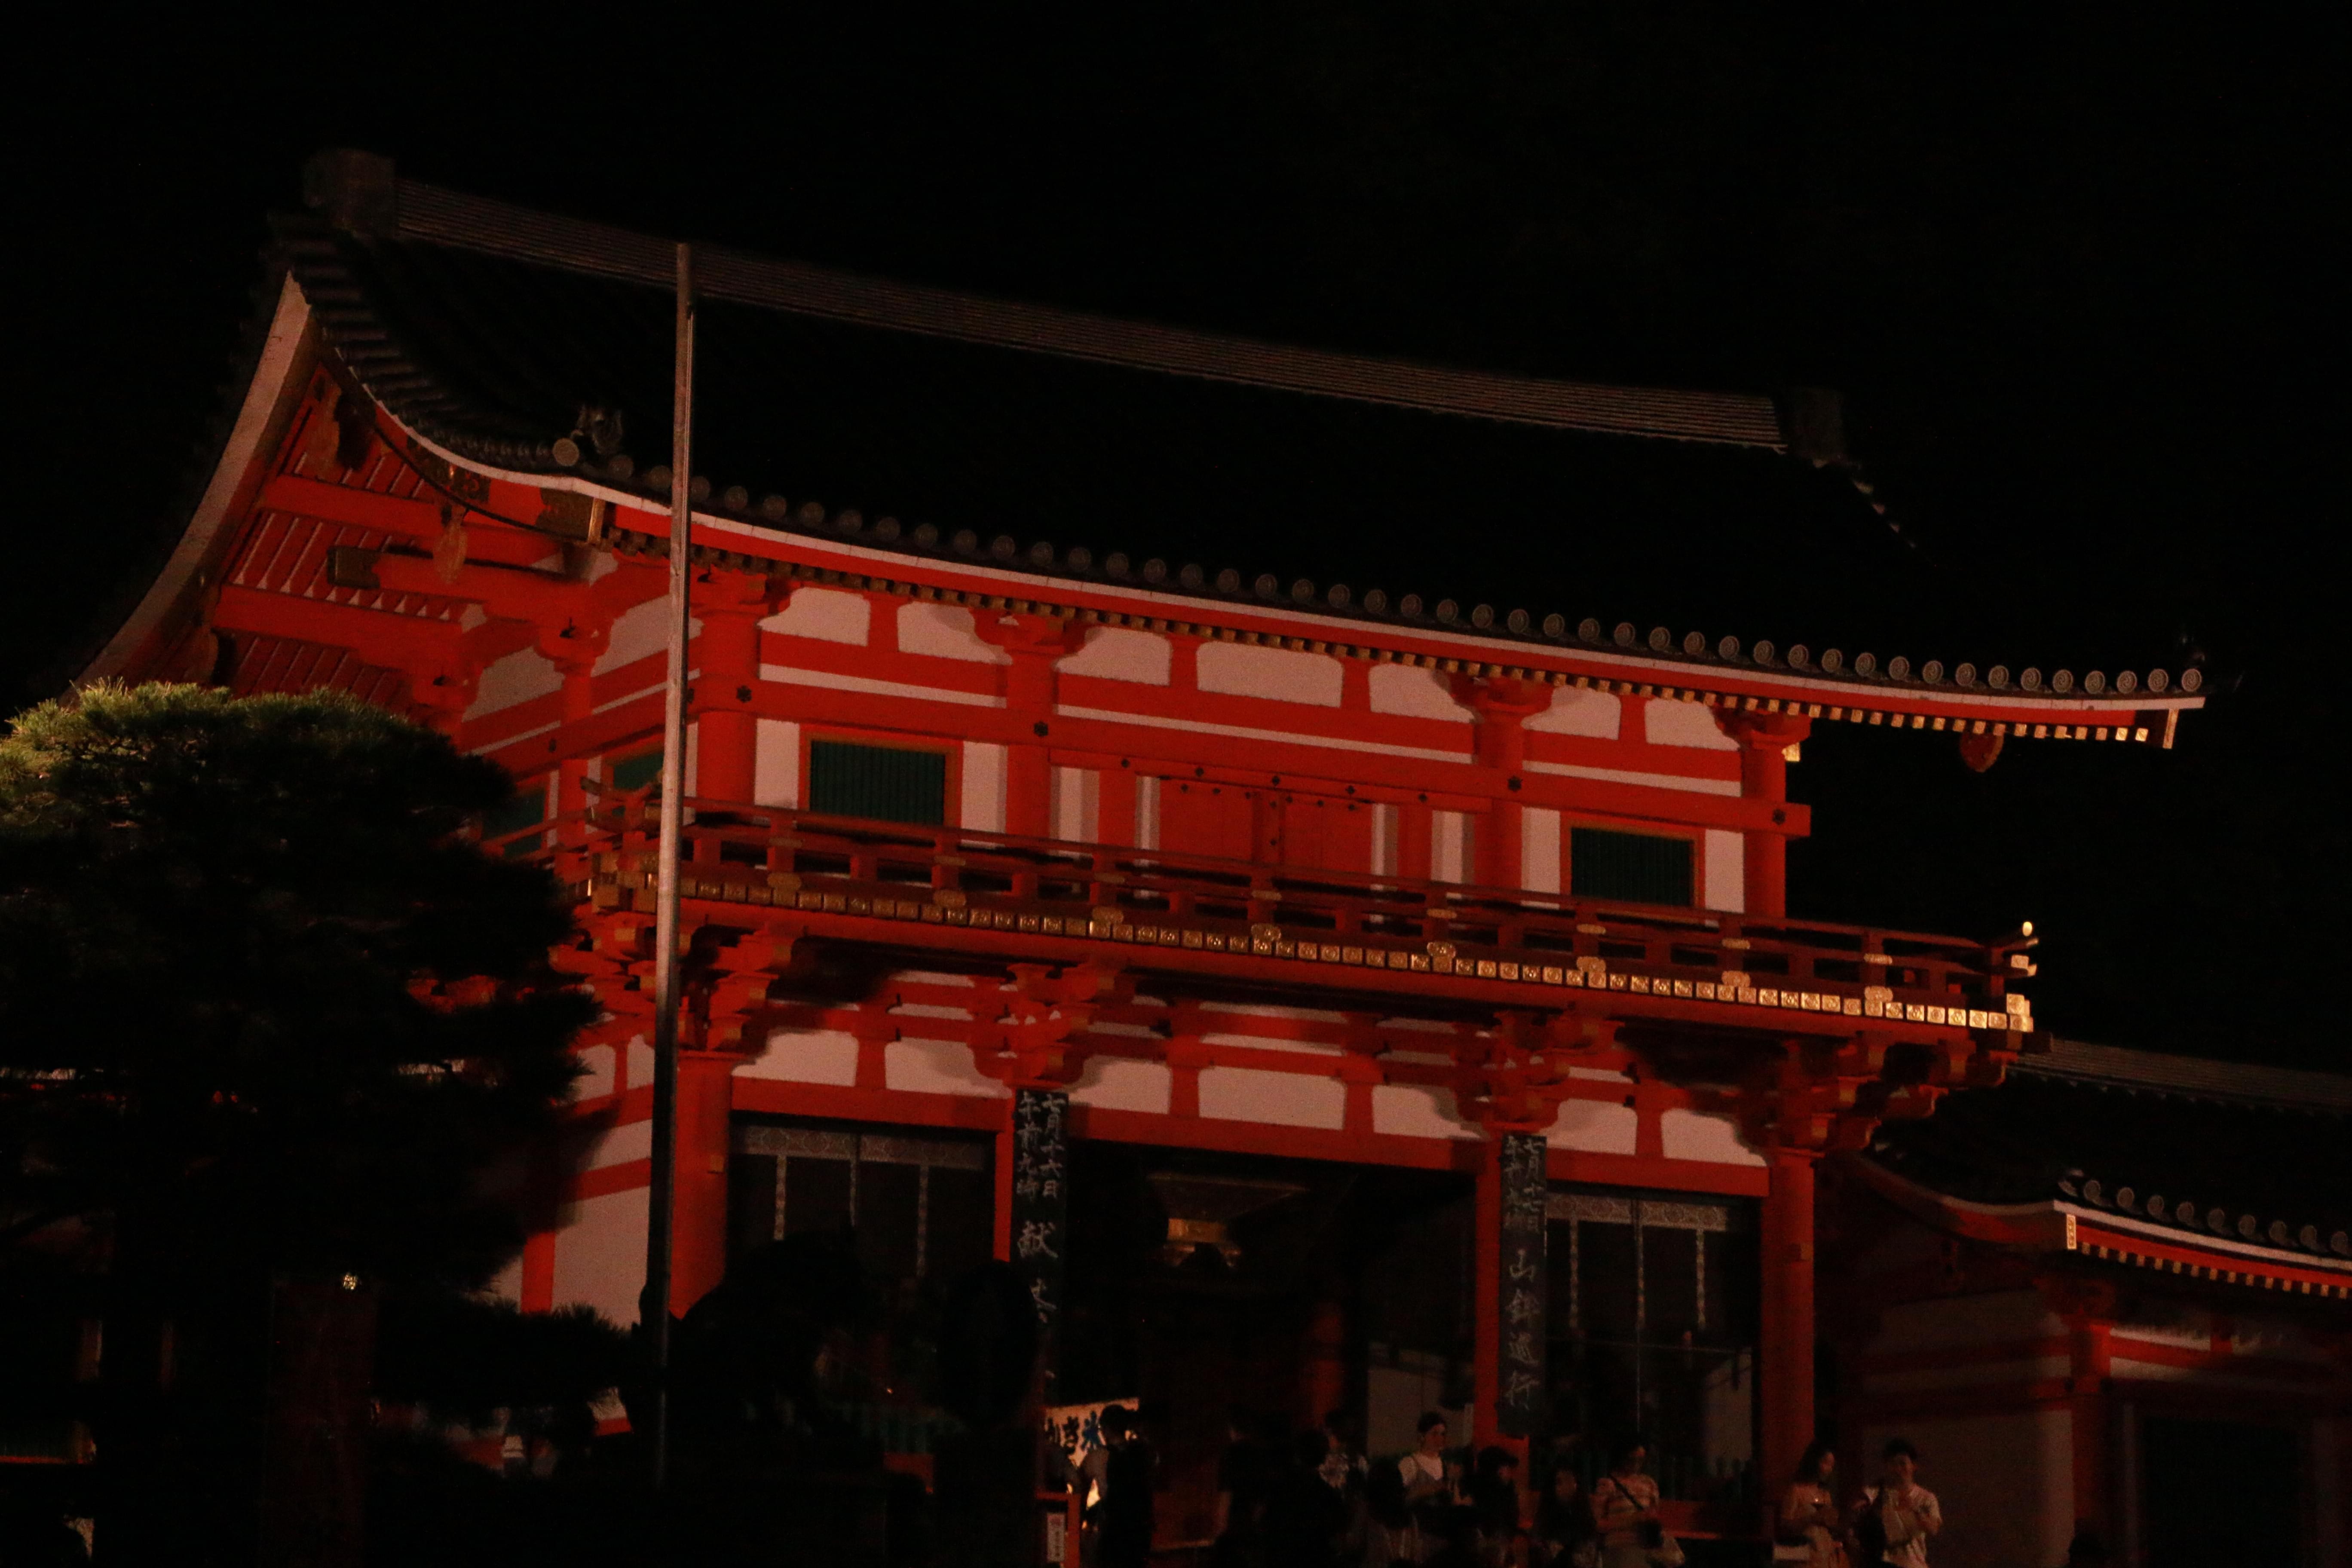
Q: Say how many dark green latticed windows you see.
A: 4